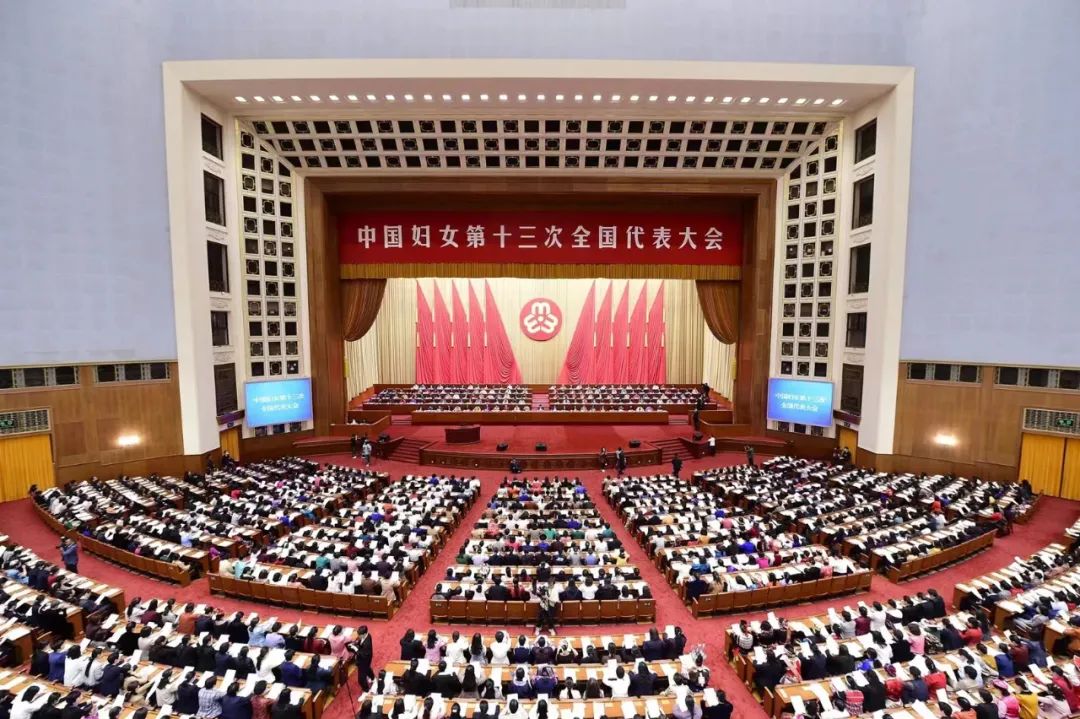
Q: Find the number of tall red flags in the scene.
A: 10